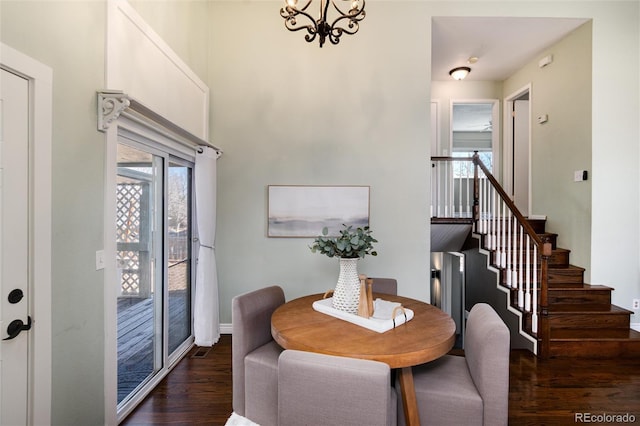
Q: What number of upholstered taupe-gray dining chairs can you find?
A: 4